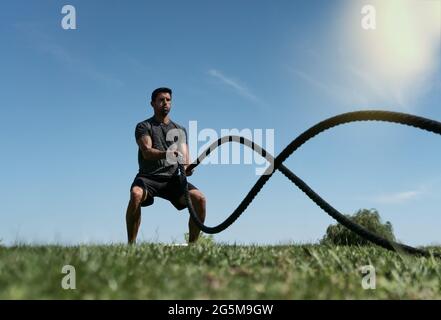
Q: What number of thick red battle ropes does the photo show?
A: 0